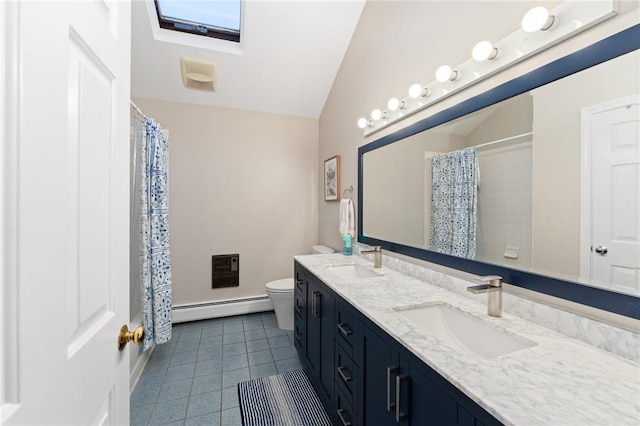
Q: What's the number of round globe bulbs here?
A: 7